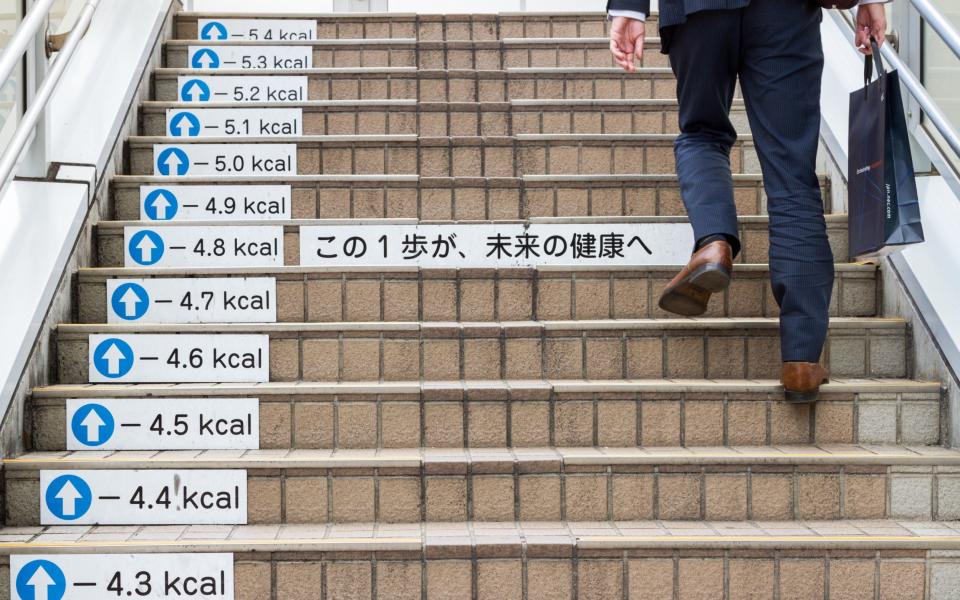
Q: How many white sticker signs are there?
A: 13